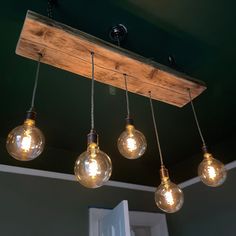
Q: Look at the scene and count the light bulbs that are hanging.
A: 5